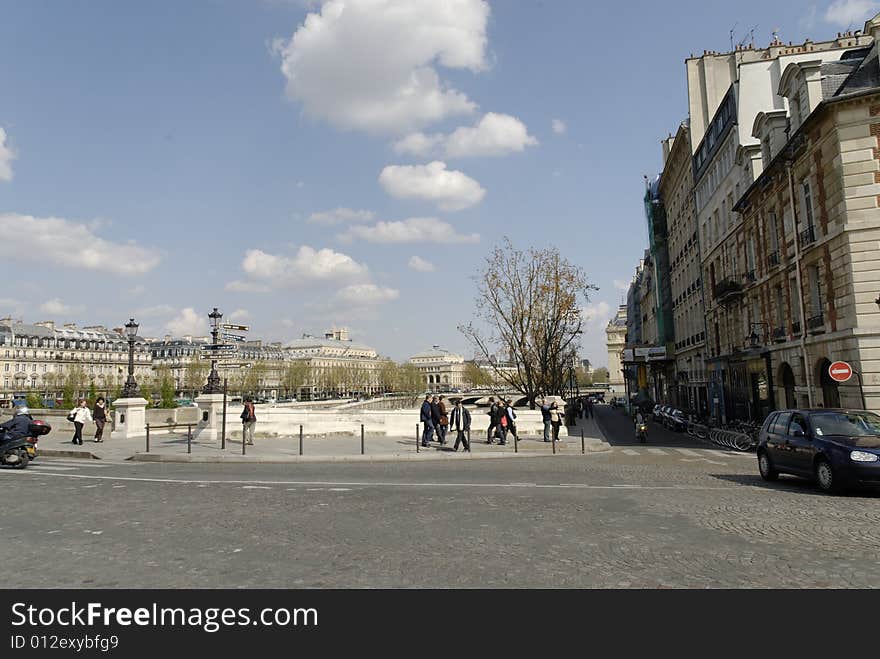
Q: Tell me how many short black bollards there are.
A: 10